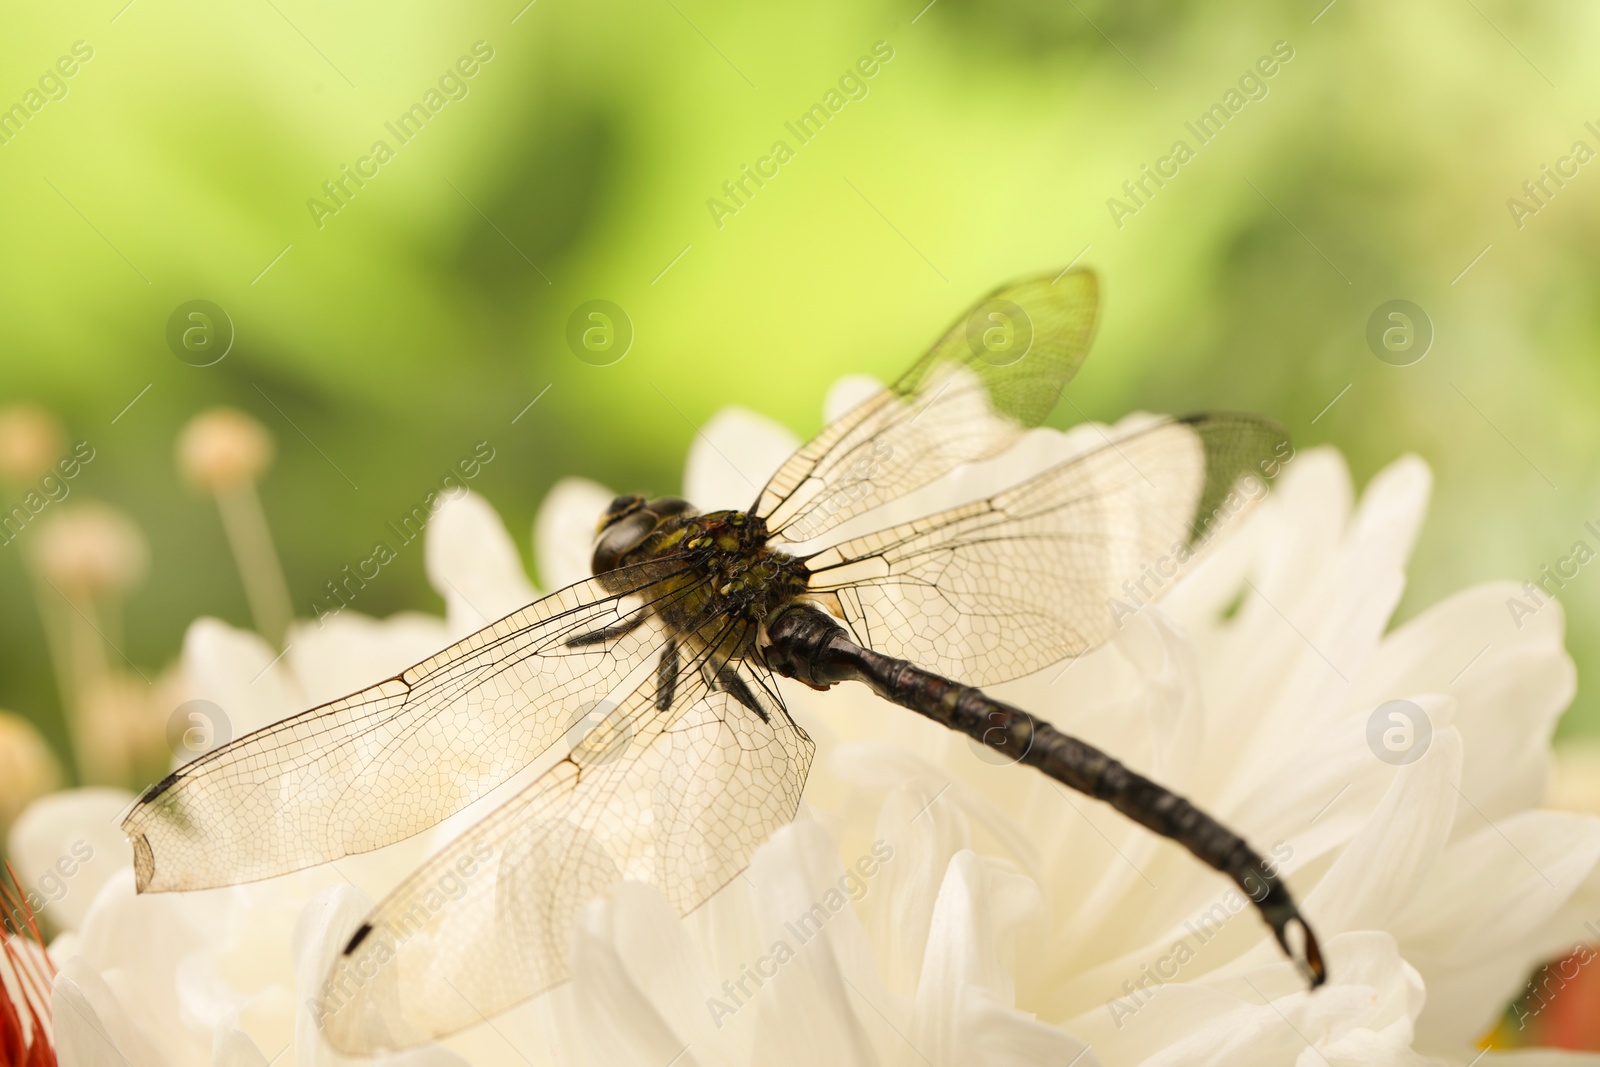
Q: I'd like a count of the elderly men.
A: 0